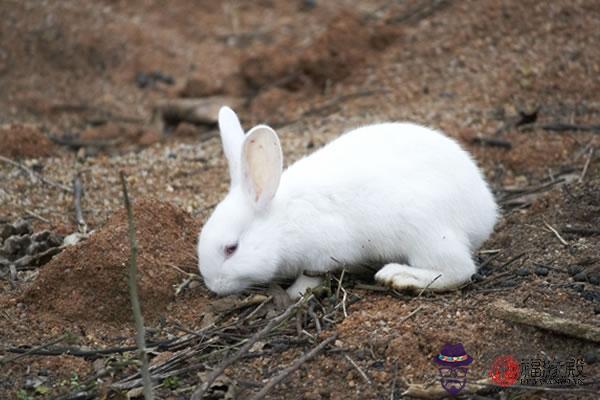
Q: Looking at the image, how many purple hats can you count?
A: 1